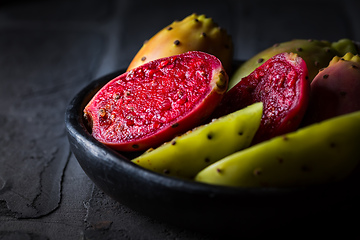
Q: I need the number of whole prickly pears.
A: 3